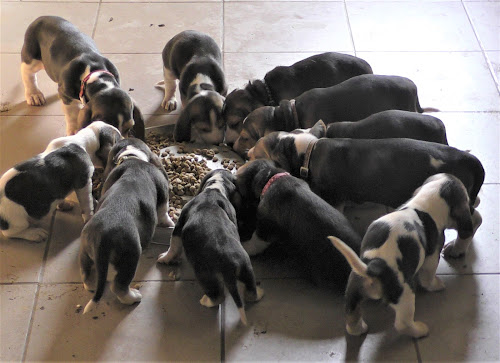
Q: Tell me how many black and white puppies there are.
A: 11